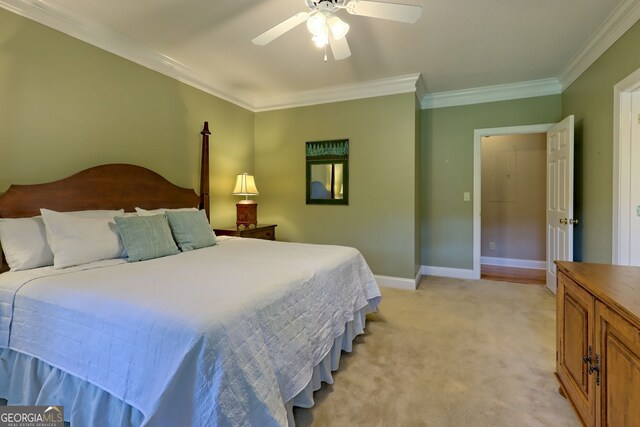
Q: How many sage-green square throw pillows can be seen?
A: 2